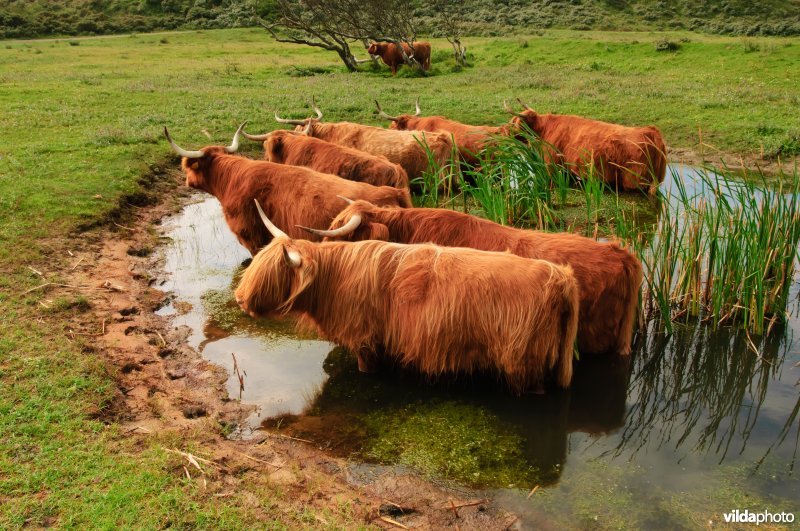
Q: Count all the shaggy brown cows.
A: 8